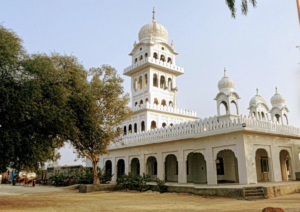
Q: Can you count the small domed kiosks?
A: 3